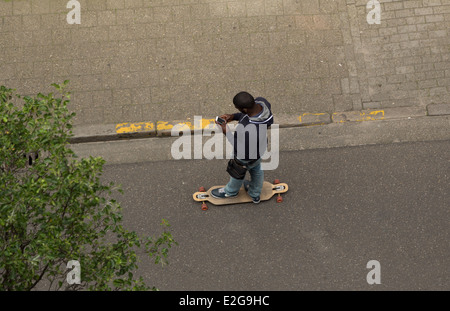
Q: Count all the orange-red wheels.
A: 4